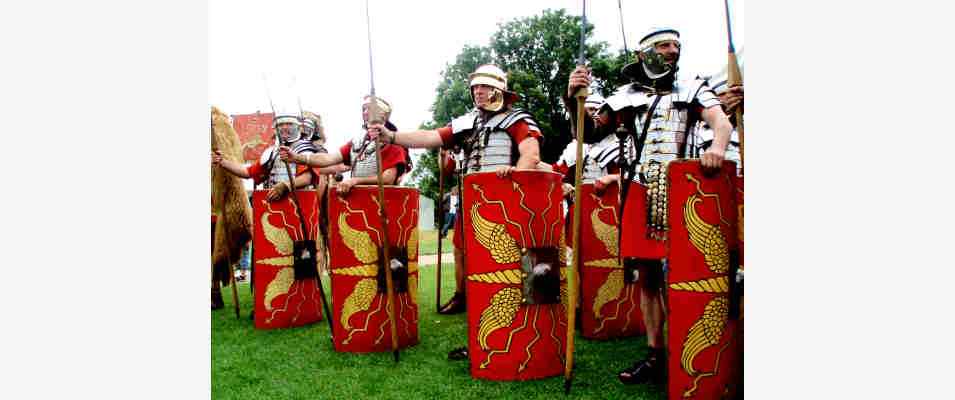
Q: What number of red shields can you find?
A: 5